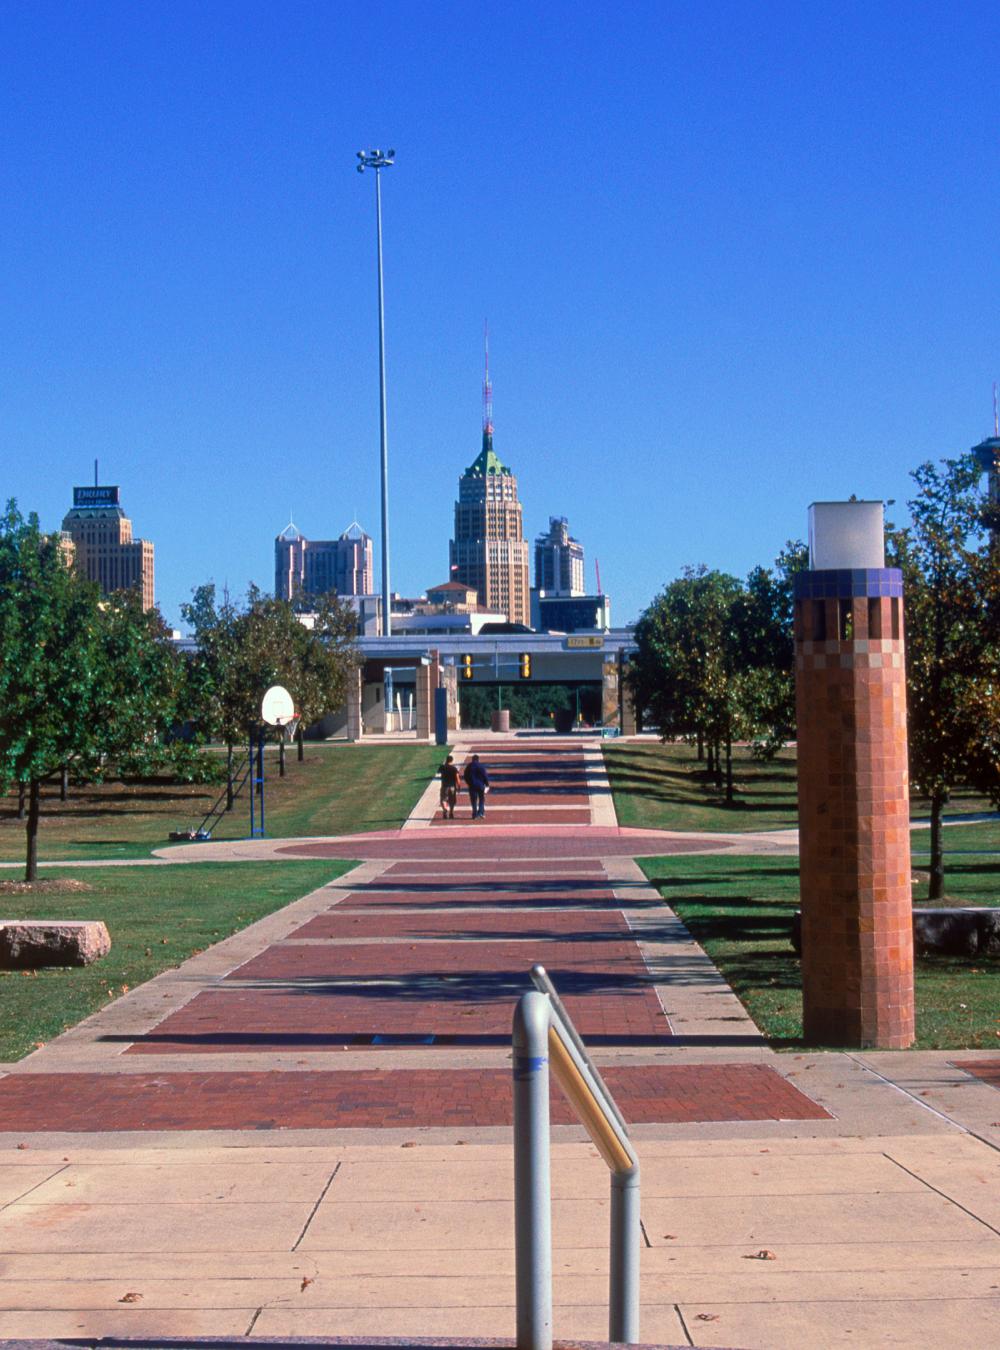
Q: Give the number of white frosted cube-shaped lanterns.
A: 1